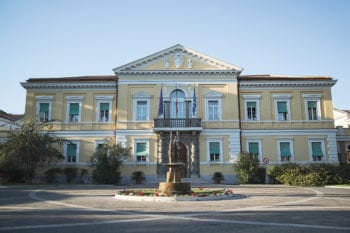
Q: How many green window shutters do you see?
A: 13